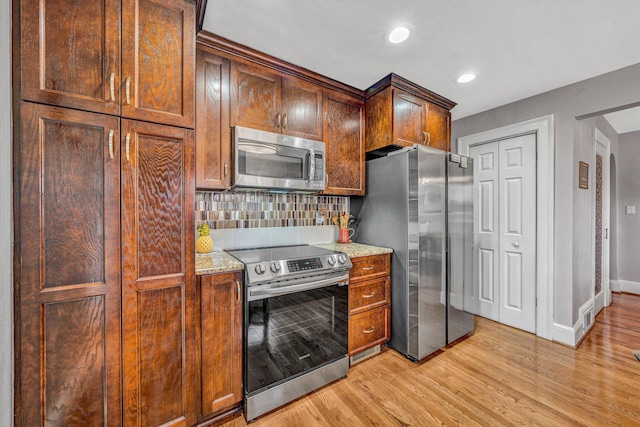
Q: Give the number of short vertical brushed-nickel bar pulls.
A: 11